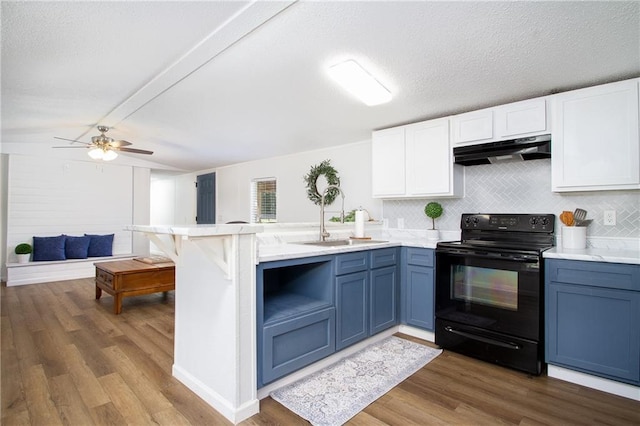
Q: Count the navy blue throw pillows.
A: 3